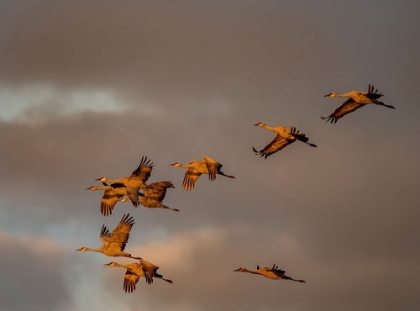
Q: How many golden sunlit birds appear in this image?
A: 9